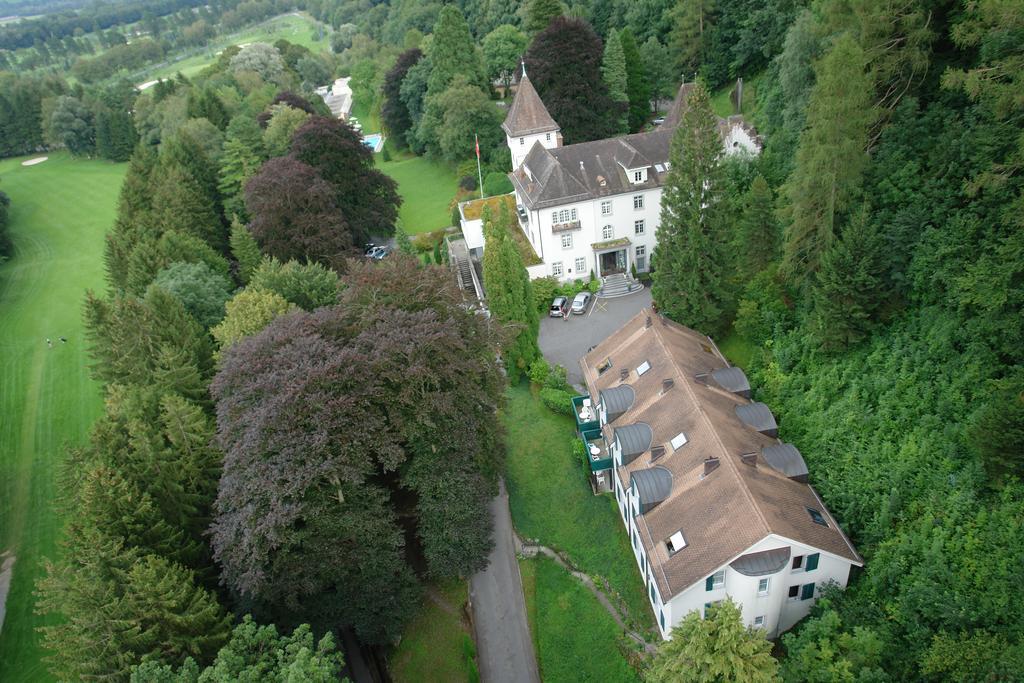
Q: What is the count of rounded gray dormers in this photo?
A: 6